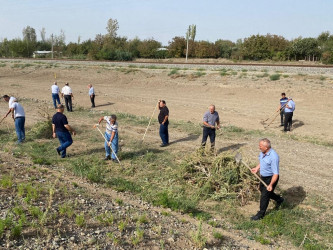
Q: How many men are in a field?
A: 12